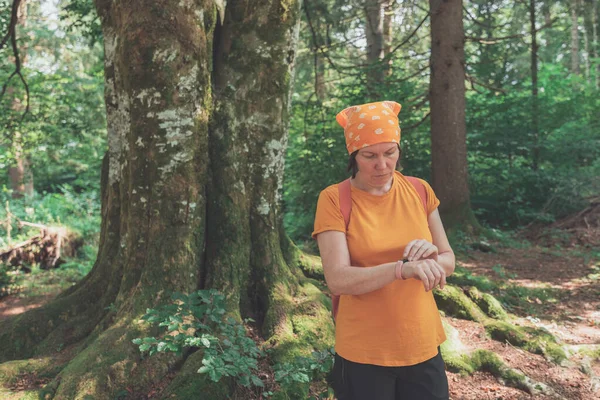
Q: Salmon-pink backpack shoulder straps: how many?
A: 2